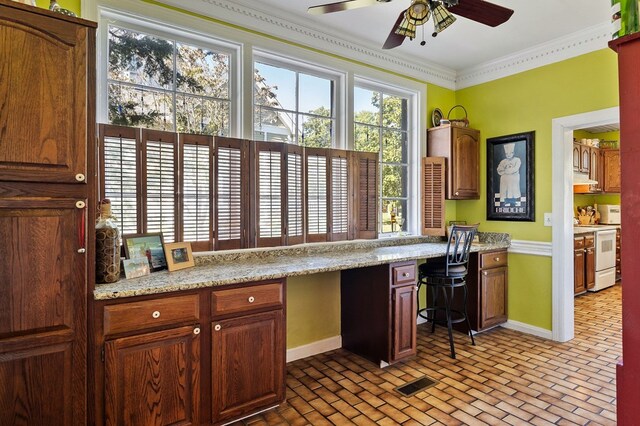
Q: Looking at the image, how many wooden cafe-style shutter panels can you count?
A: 10